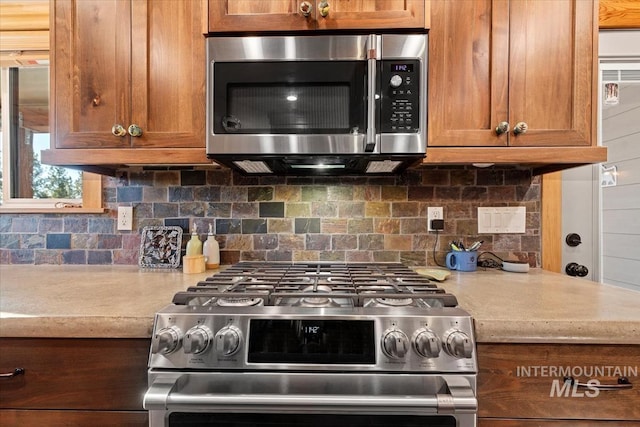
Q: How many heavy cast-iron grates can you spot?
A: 3